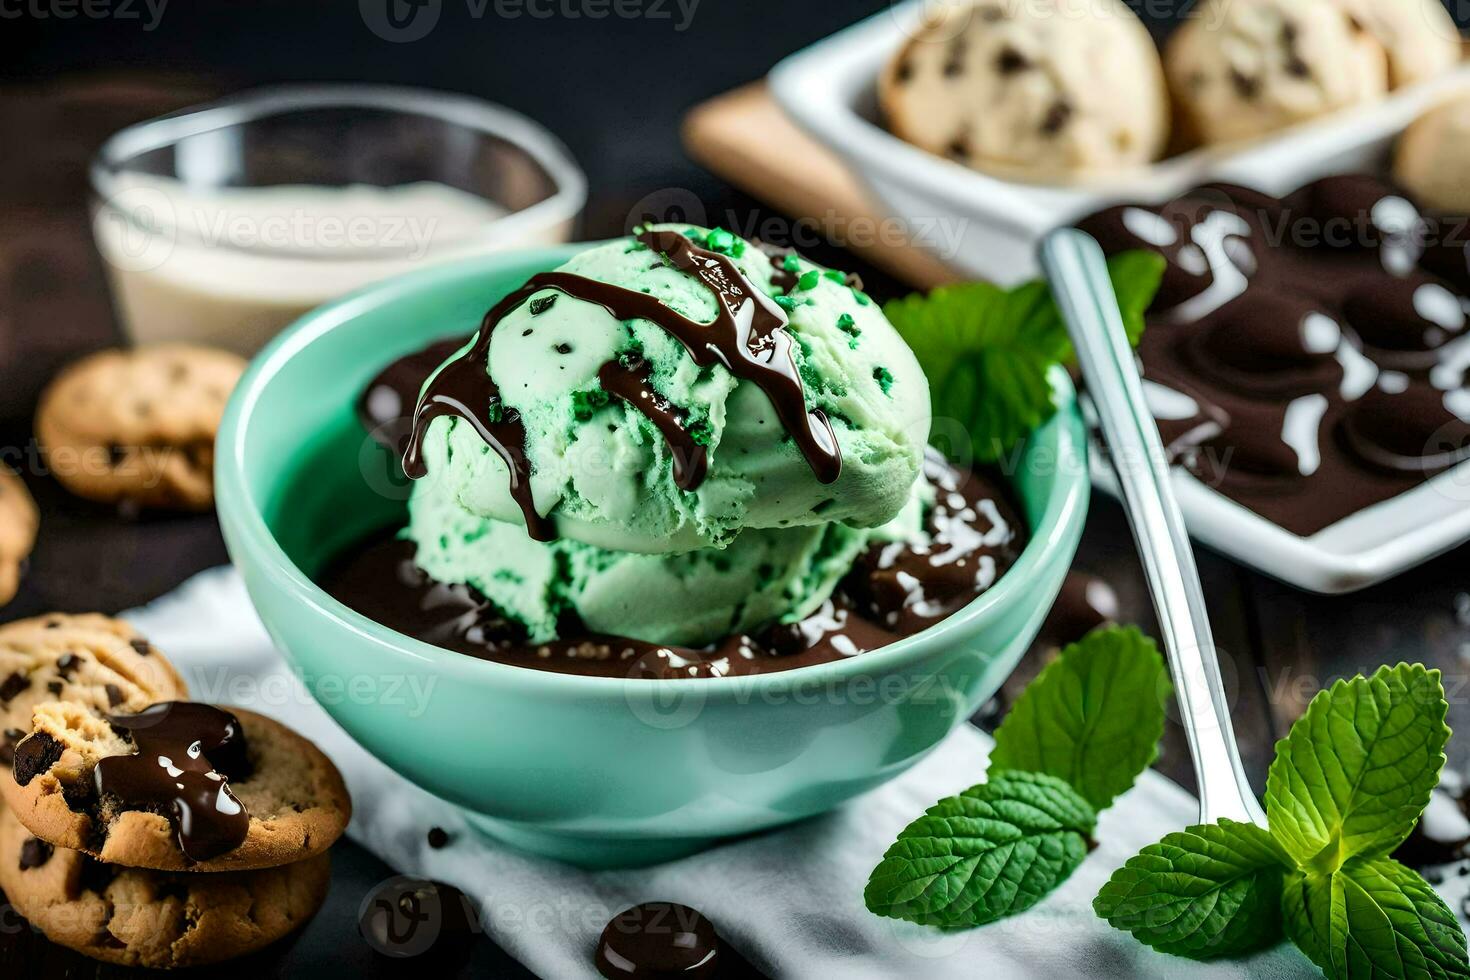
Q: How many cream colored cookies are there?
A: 4